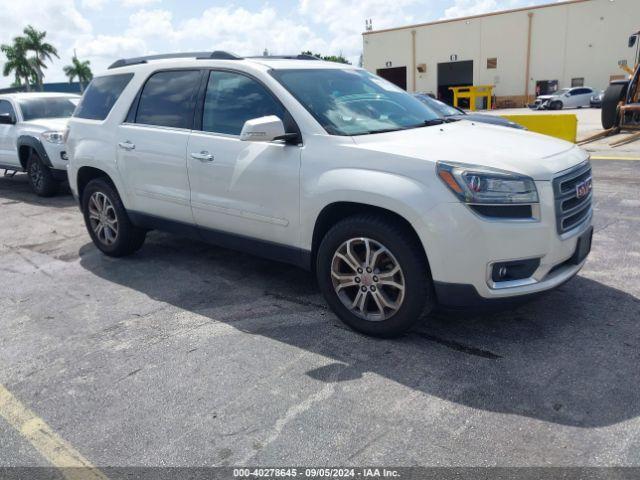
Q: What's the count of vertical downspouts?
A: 2